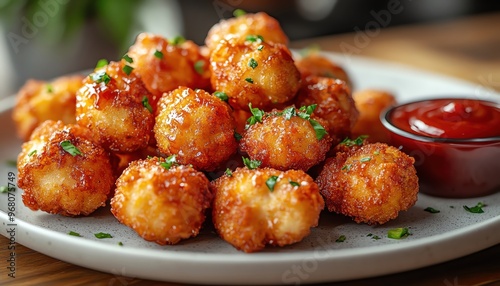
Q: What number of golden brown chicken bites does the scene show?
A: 14